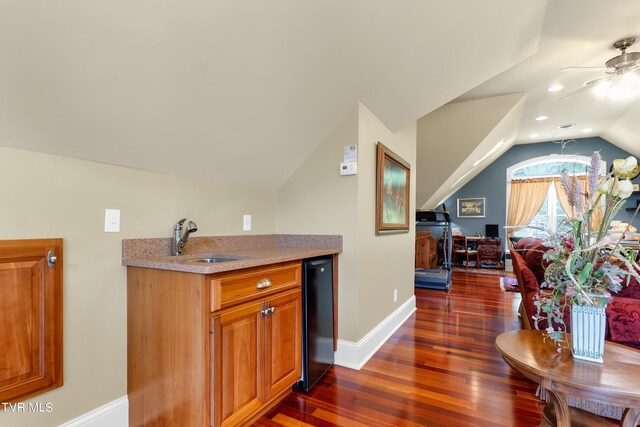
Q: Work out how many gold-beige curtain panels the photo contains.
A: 2